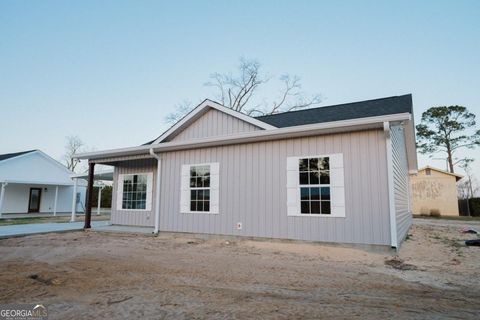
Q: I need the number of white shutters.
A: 6